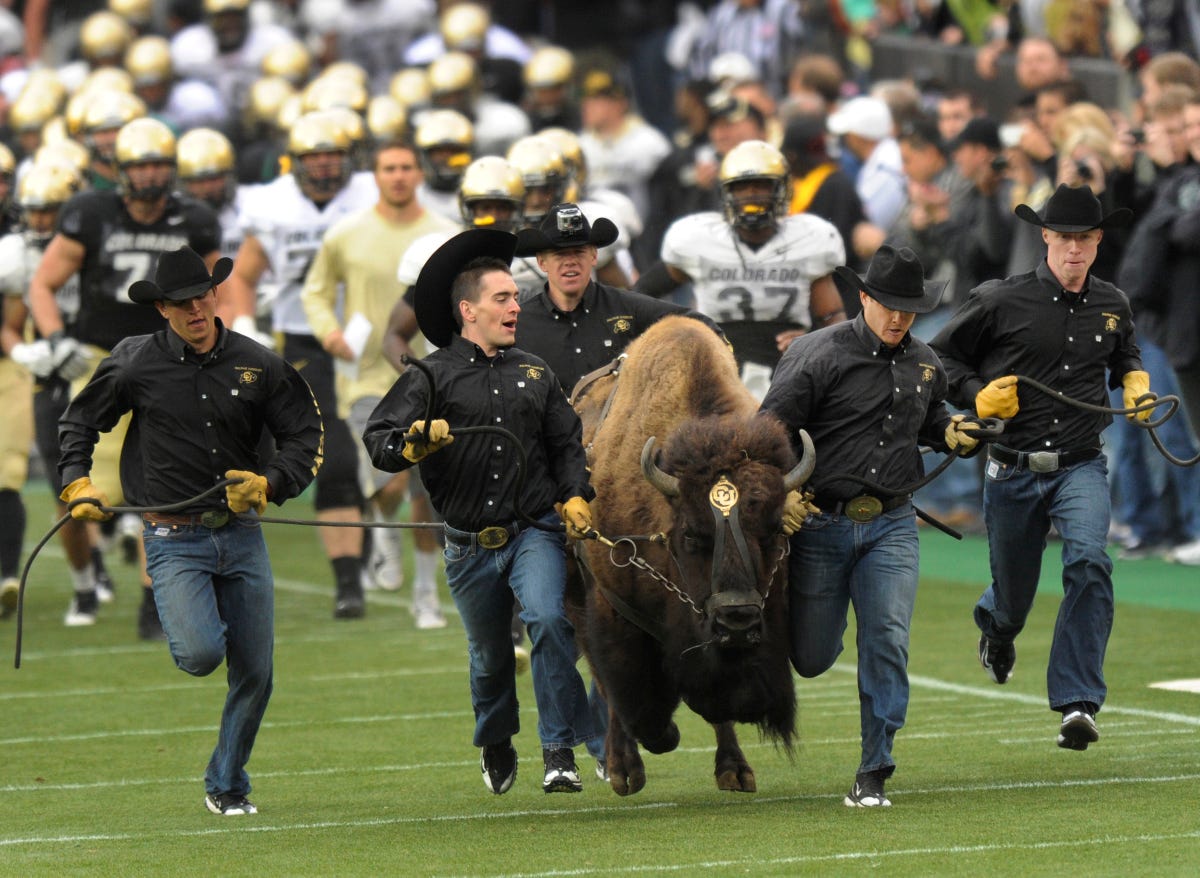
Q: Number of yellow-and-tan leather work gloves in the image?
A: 8